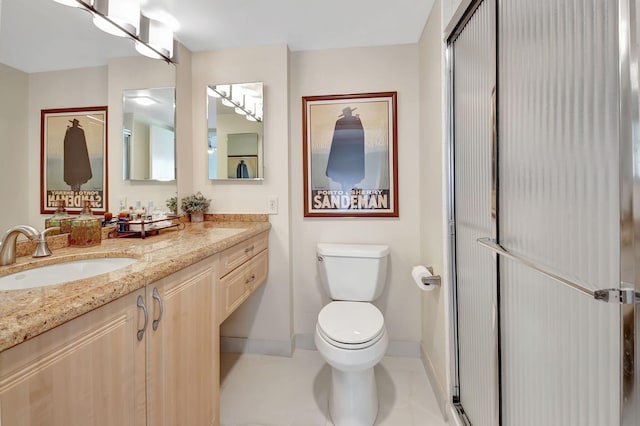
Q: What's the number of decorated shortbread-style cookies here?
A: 0